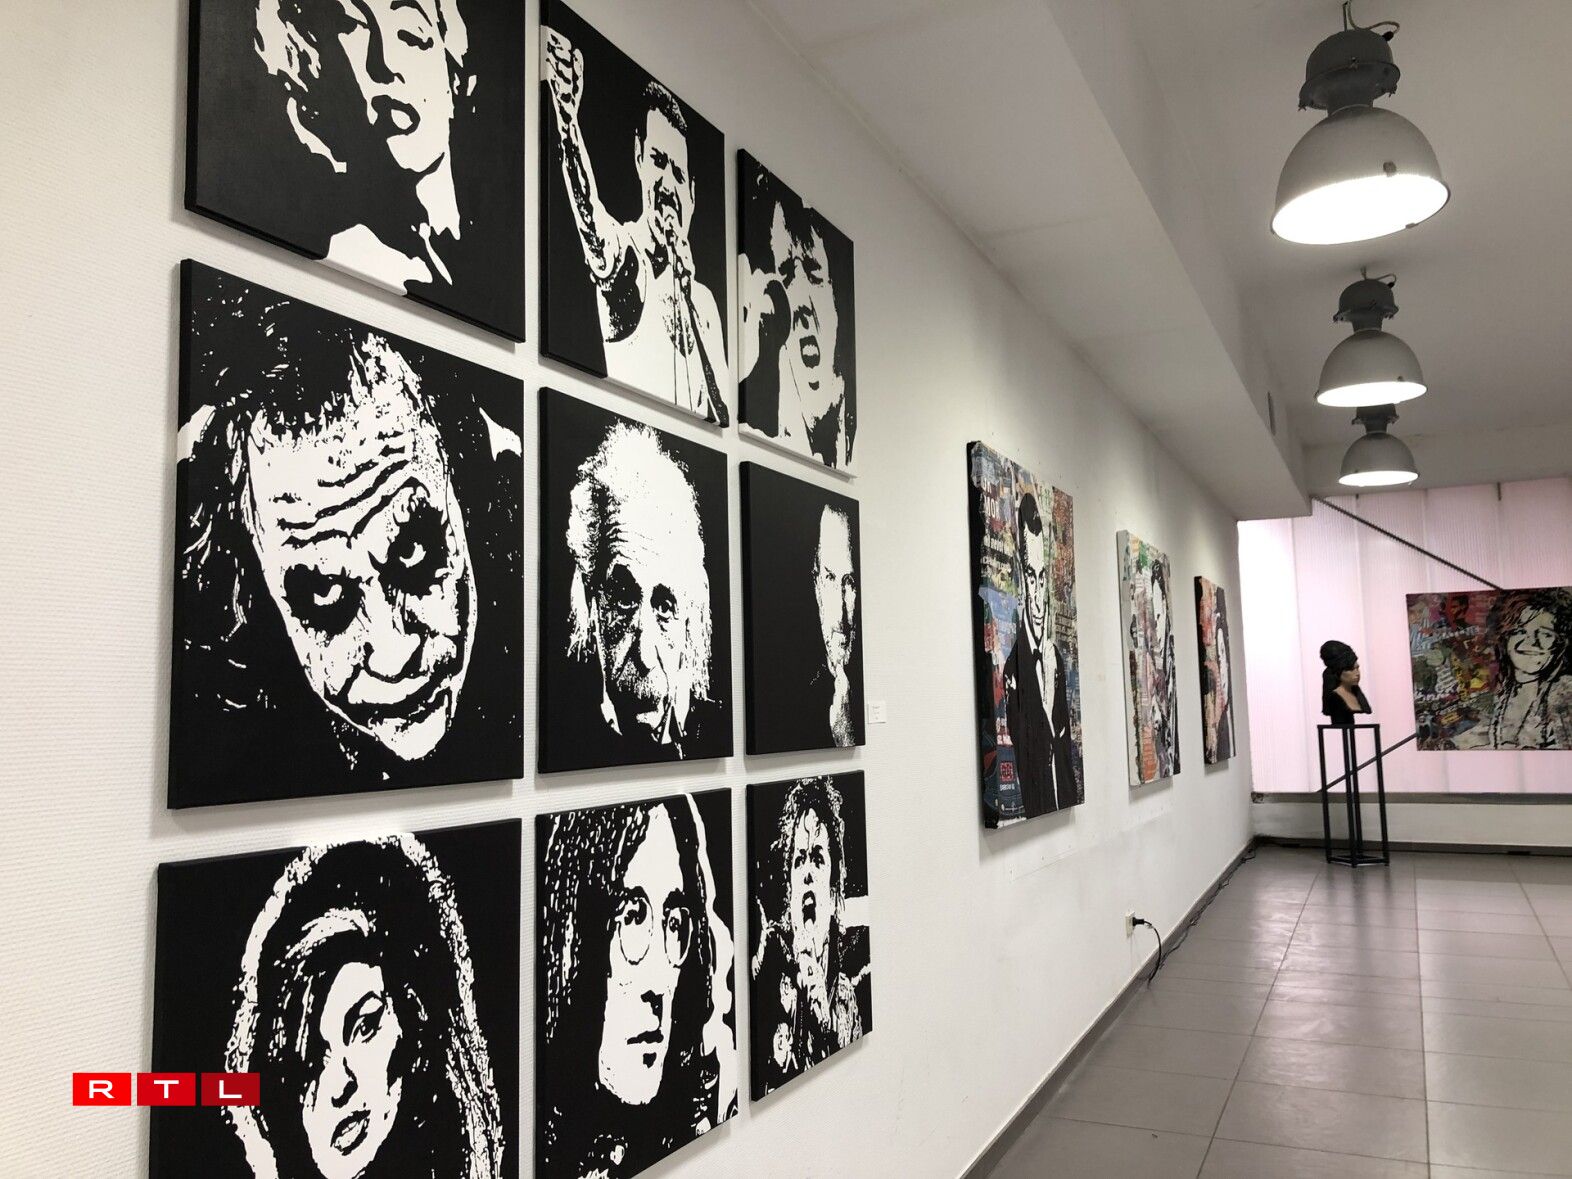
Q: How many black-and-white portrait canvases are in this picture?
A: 9